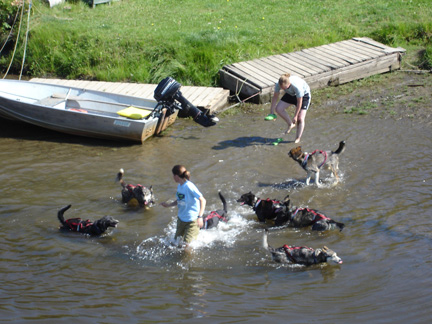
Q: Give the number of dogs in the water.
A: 7